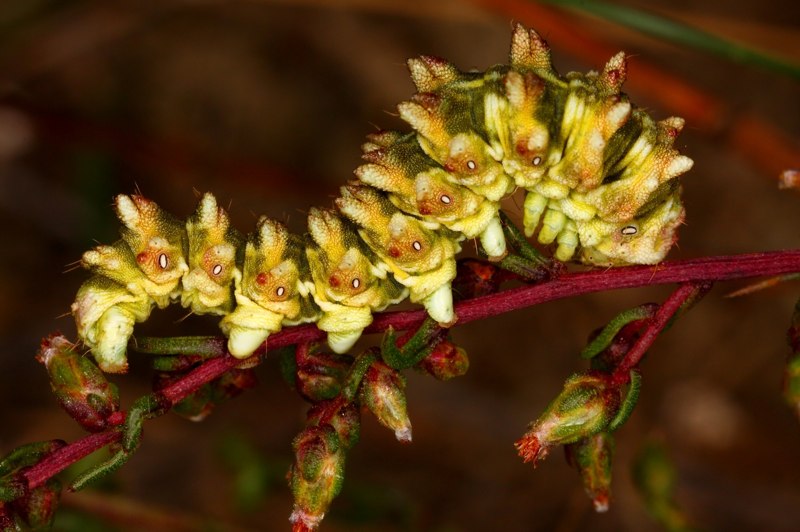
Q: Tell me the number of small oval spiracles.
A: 9